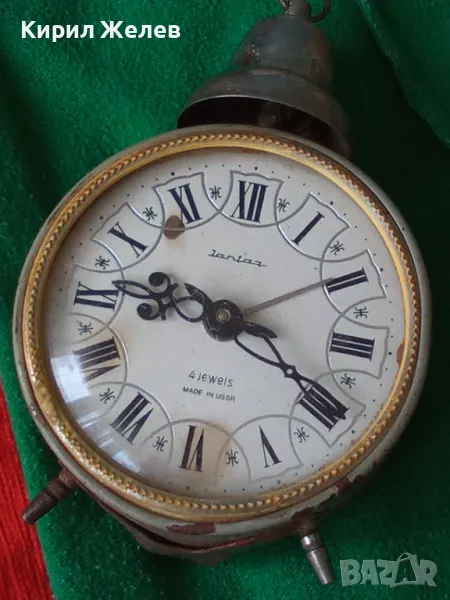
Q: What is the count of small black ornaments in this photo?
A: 12